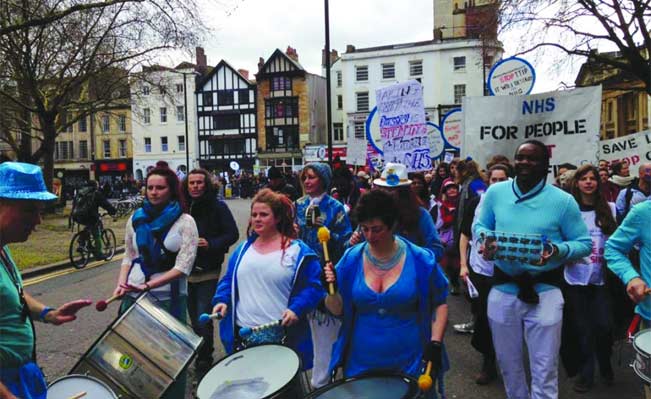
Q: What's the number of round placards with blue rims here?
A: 4